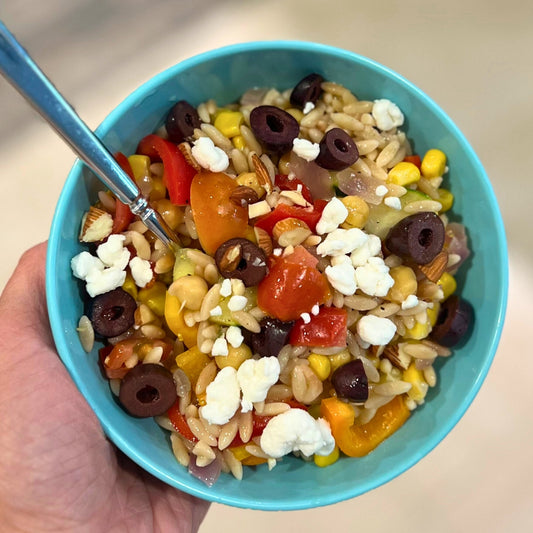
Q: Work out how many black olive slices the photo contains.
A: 11